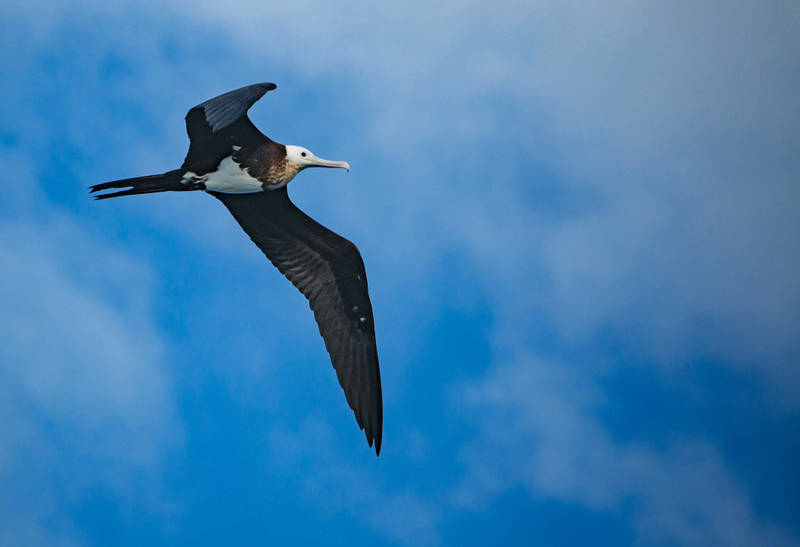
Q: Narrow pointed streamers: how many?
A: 2